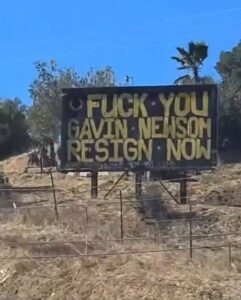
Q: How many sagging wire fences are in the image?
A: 1